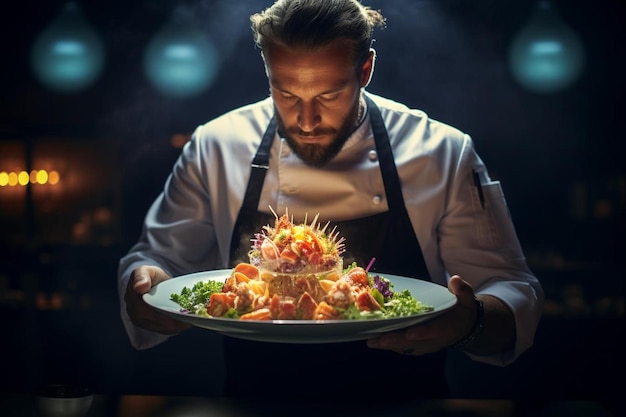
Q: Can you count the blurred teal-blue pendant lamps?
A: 3